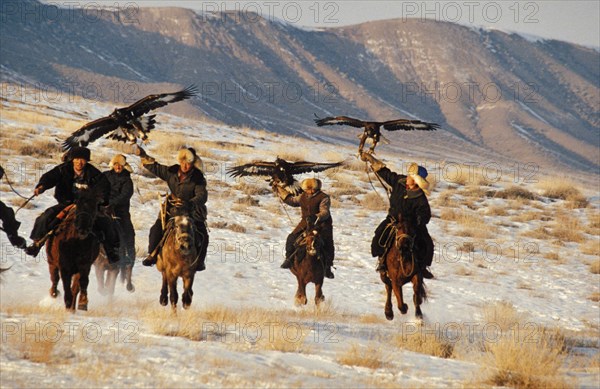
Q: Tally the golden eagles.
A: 3